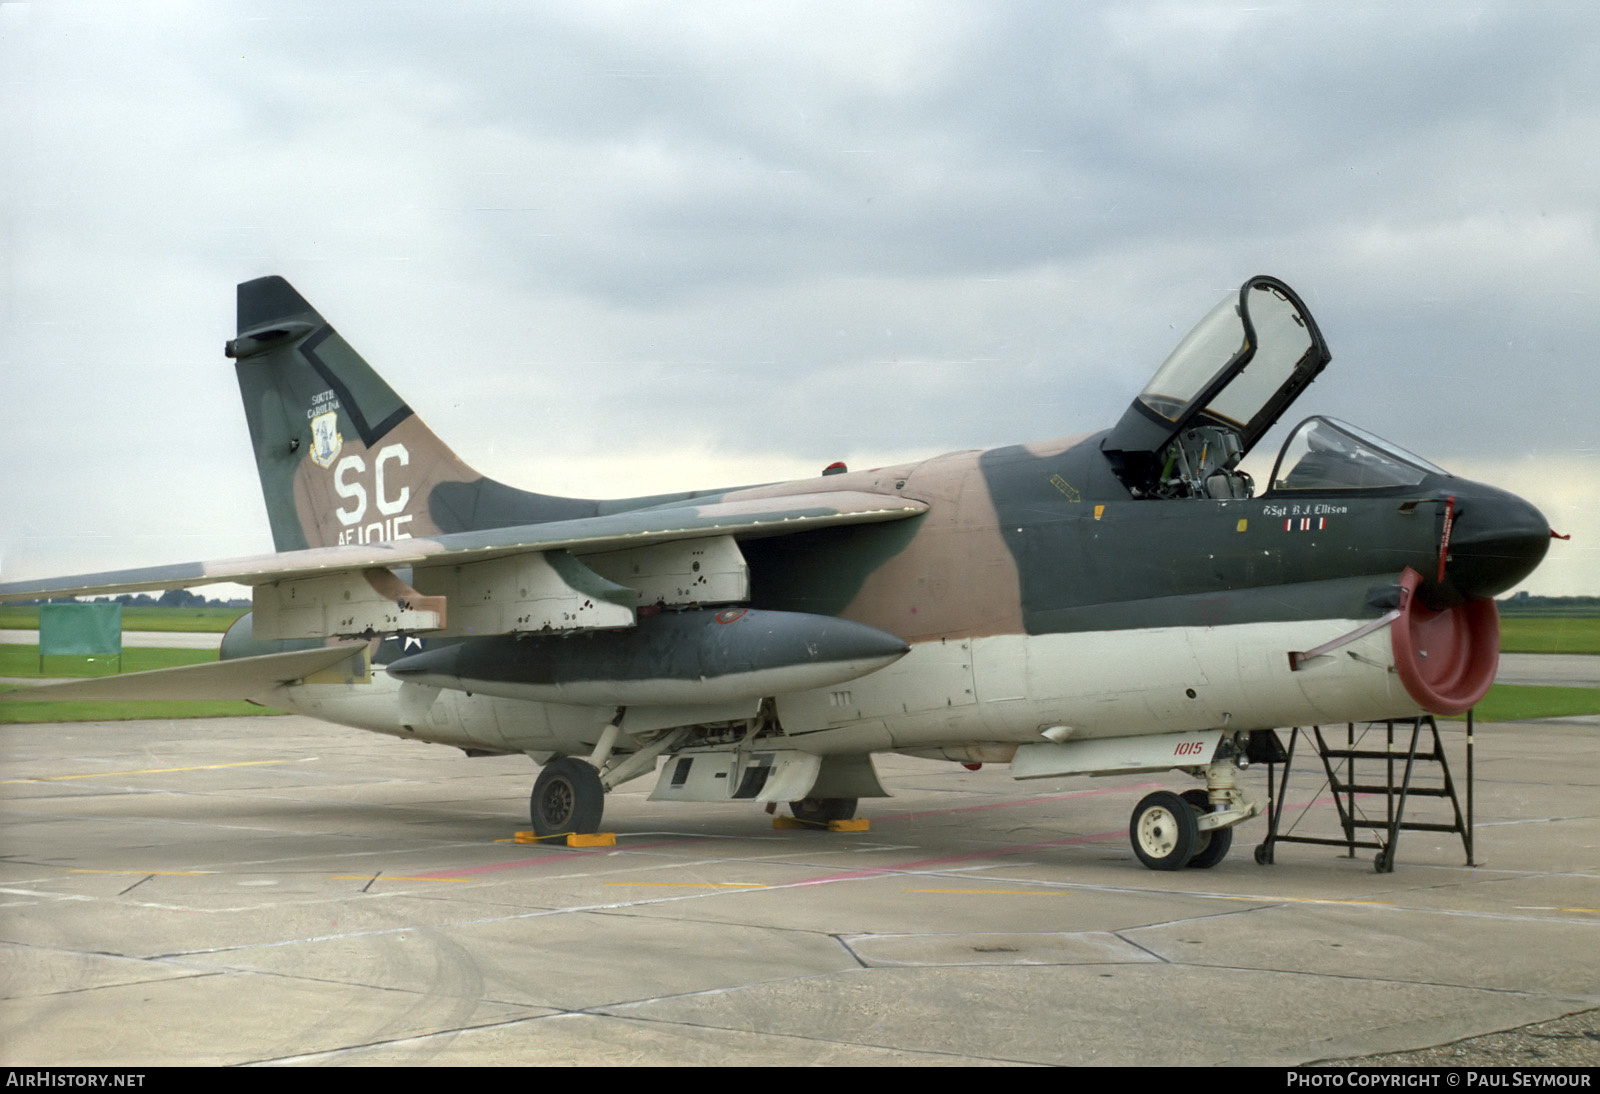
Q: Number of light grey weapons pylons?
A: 3